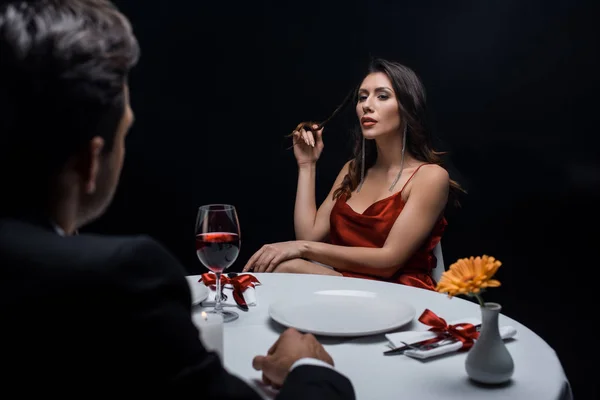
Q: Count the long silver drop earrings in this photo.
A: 2